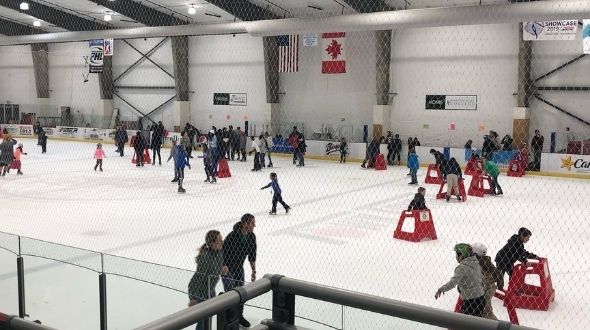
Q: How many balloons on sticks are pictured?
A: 0